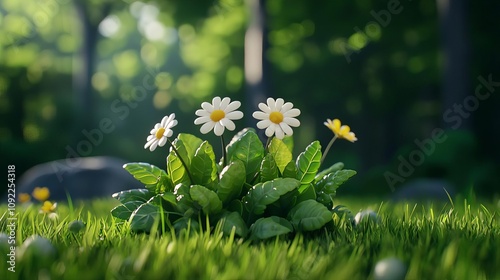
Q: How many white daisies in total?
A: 3